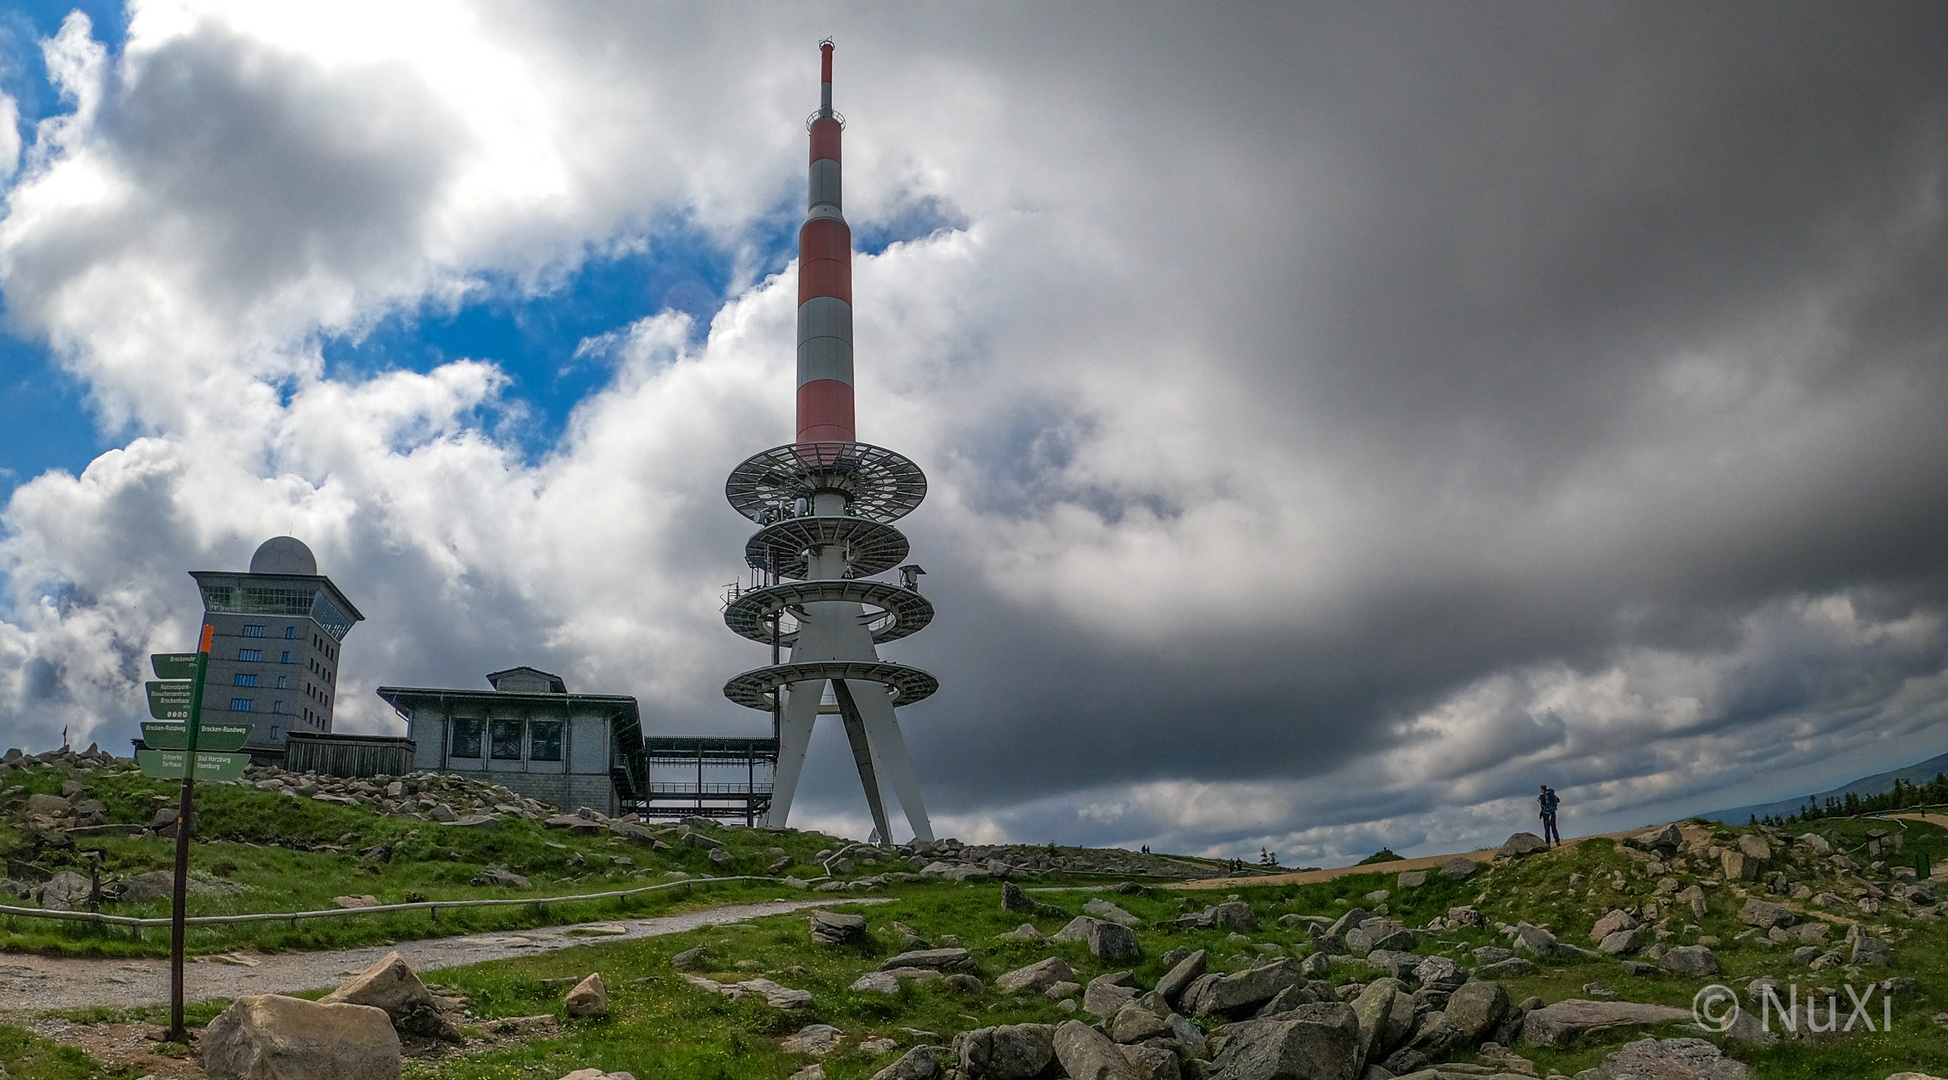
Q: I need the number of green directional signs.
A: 6